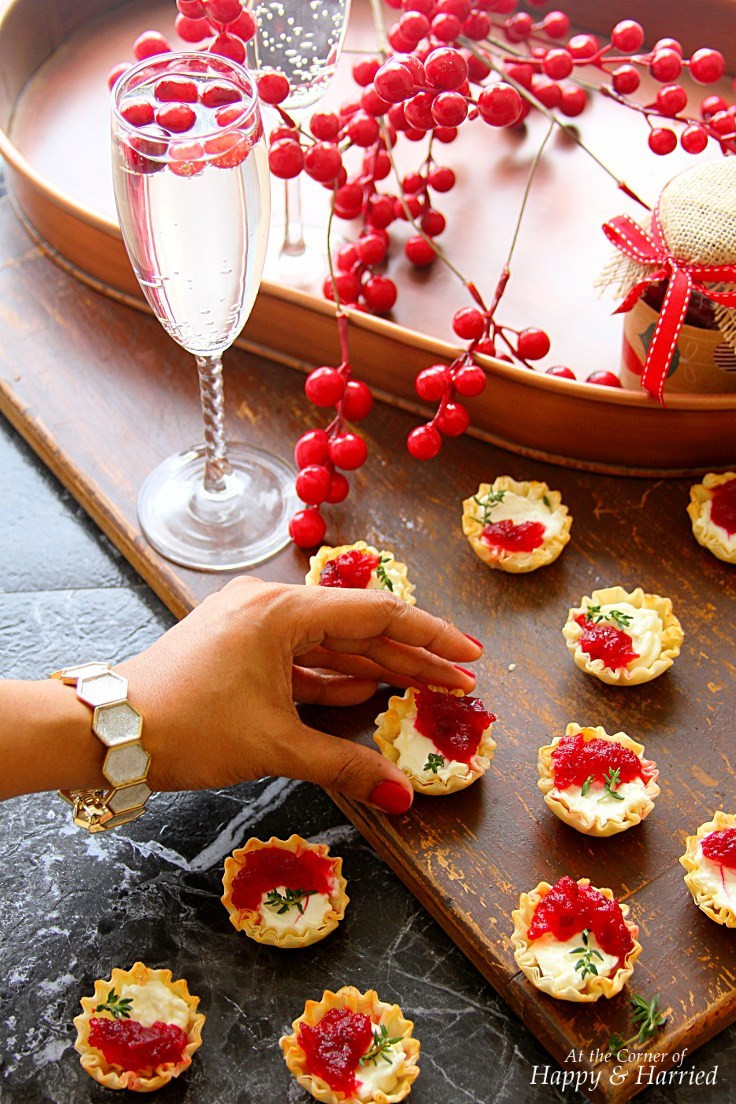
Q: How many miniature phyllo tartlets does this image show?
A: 11